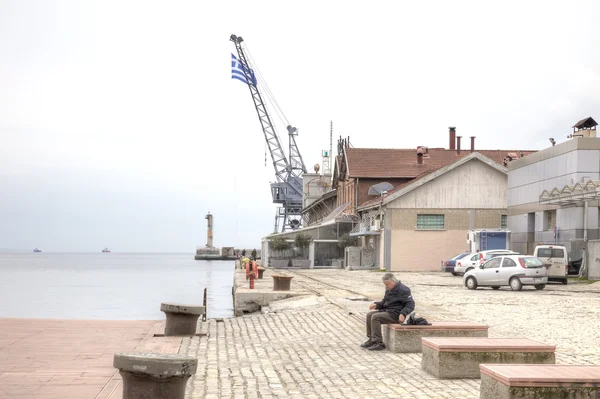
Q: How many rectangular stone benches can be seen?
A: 3